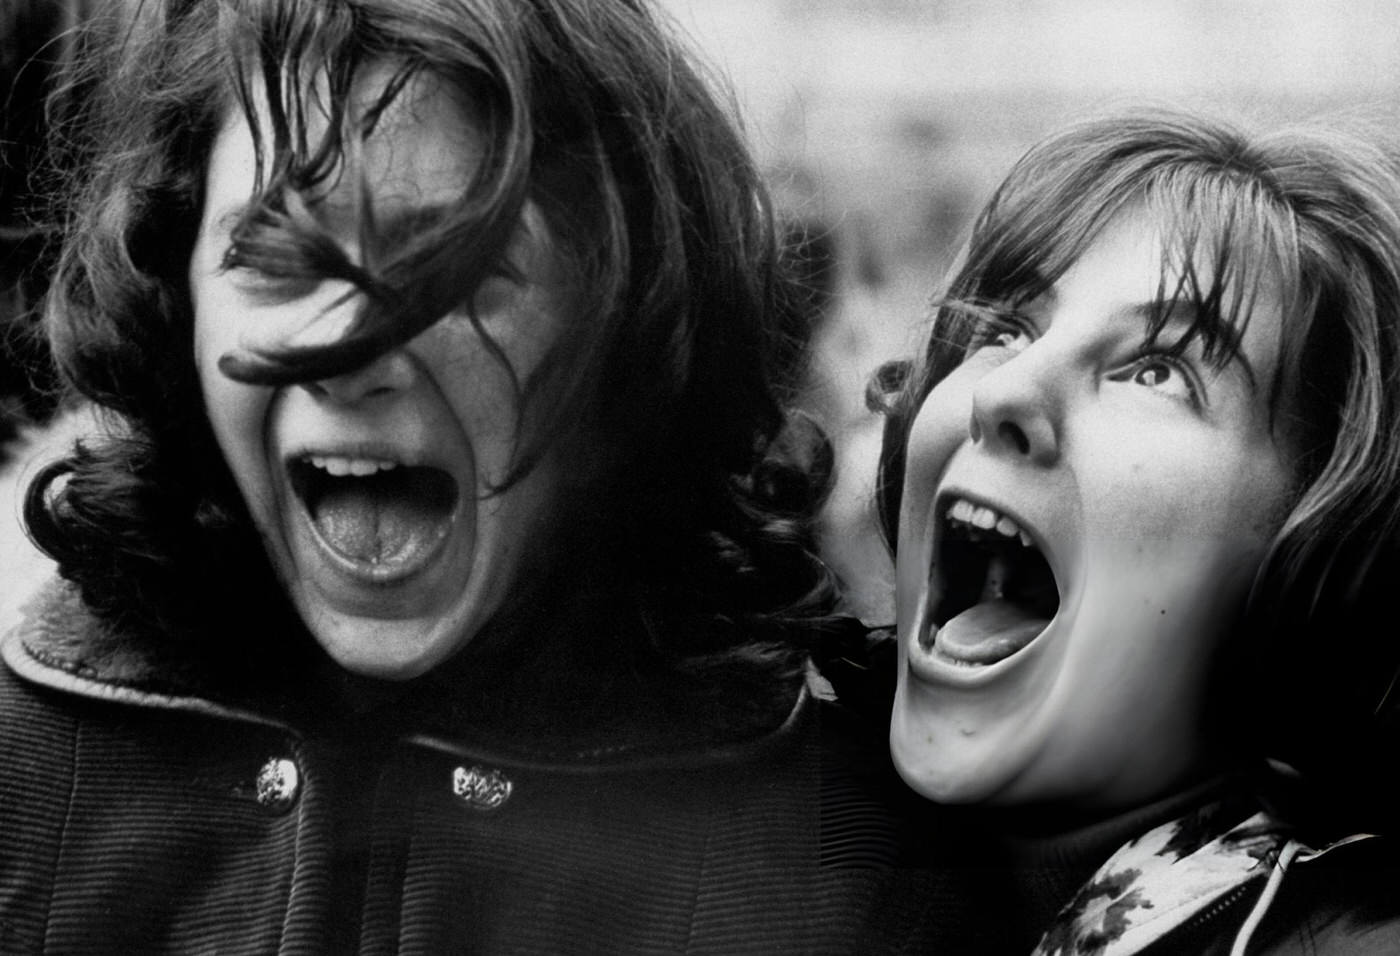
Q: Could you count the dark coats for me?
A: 2